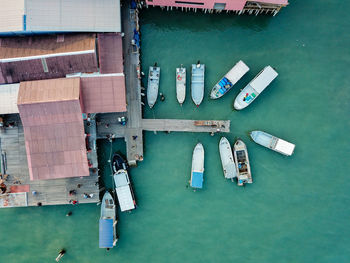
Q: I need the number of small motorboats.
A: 11